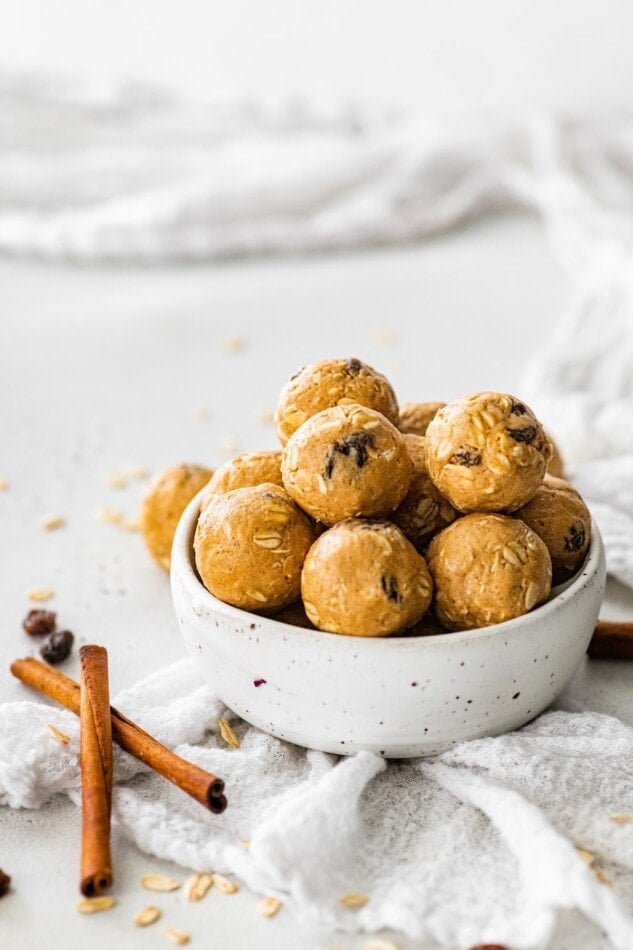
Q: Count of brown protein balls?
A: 12